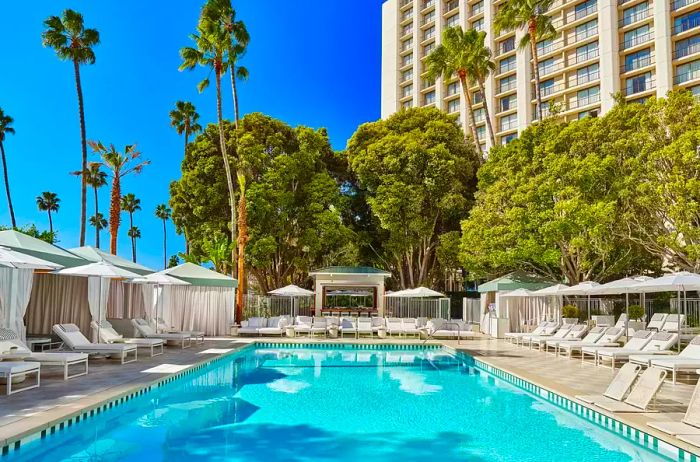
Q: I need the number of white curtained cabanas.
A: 4